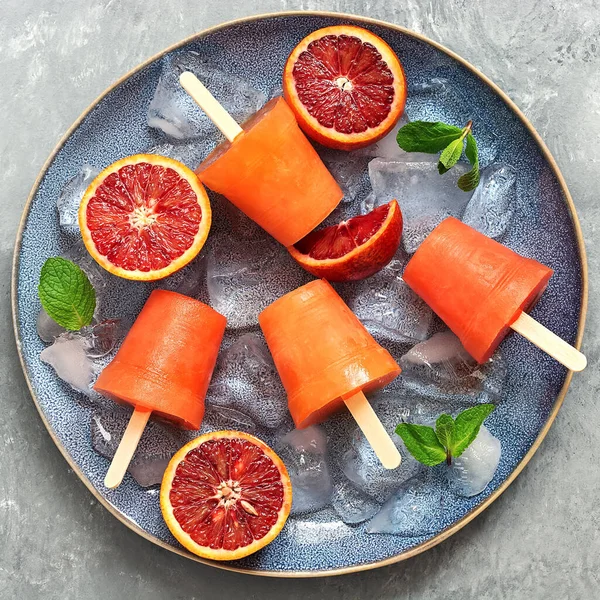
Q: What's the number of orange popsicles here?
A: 4